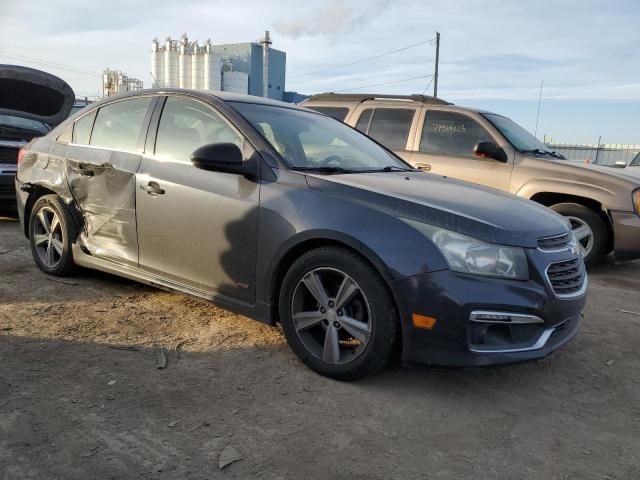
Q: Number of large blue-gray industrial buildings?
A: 1